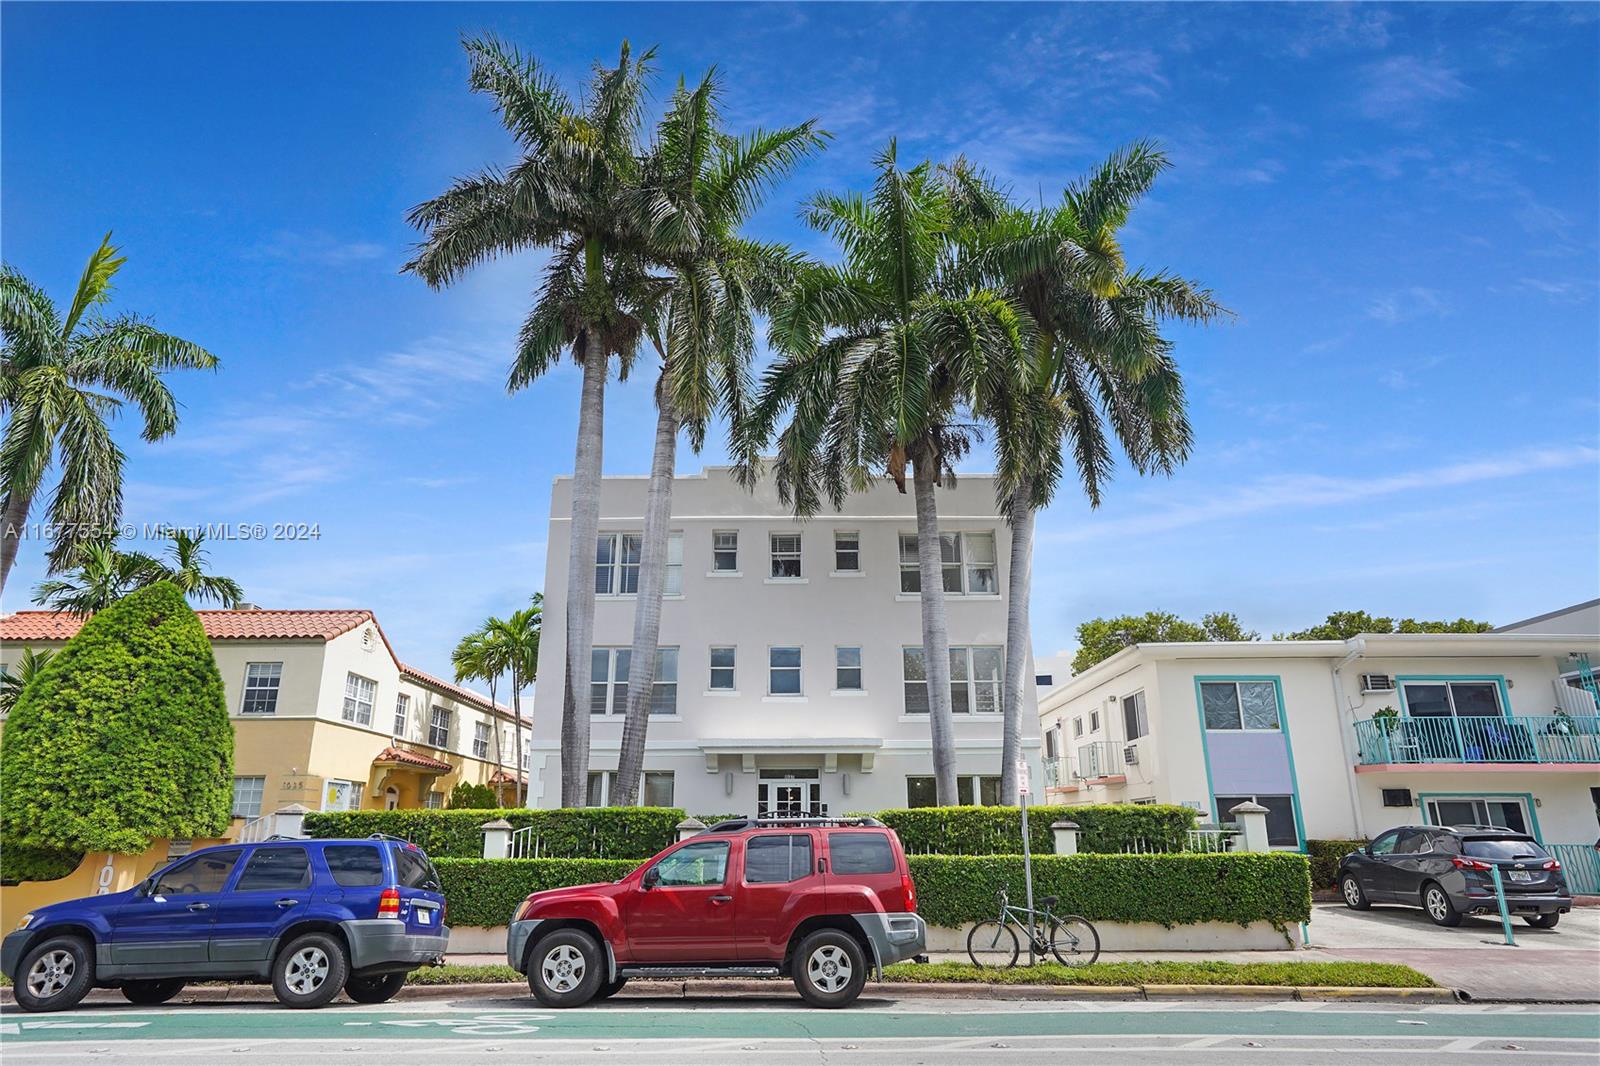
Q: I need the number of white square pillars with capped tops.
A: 5